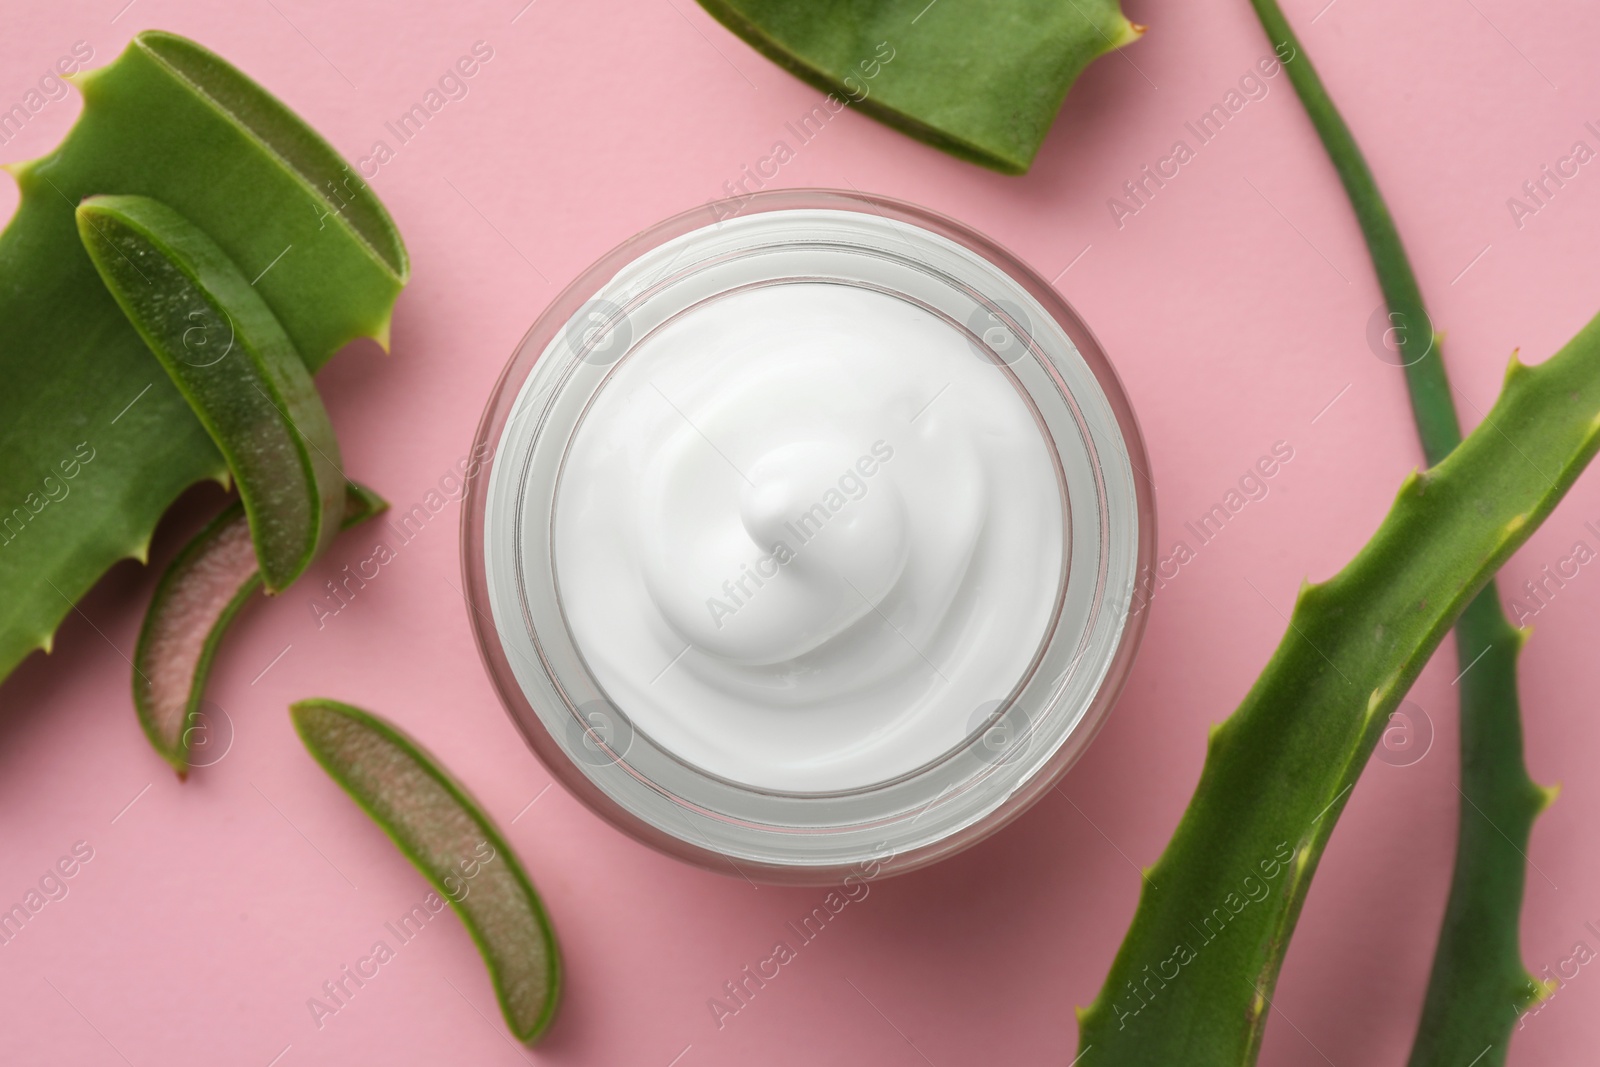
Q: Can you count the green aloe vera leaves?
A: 4